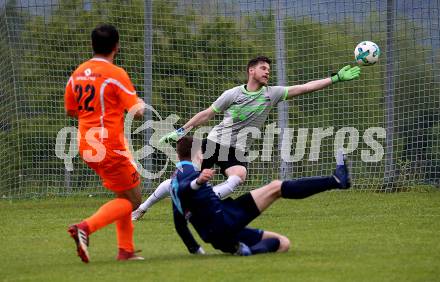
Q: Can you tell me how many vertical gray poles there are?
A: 3